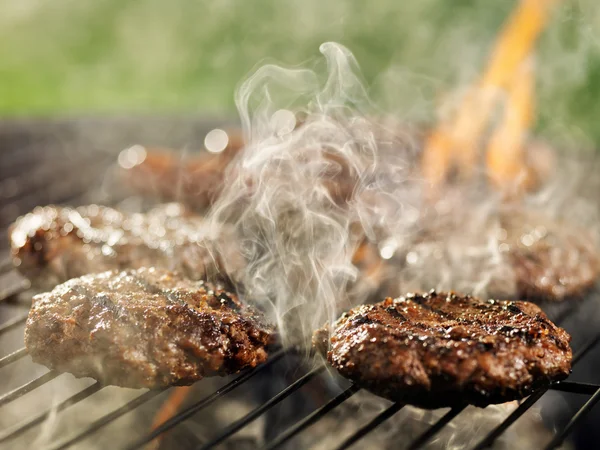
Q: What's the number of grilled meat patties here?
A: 4